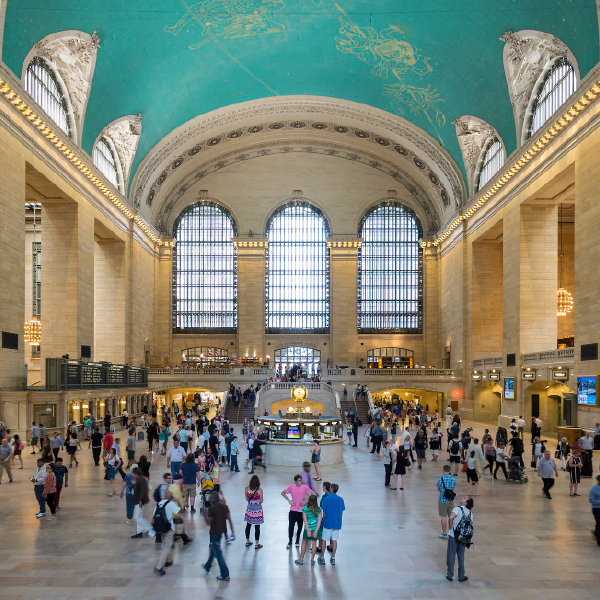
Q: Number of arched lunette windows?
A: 4